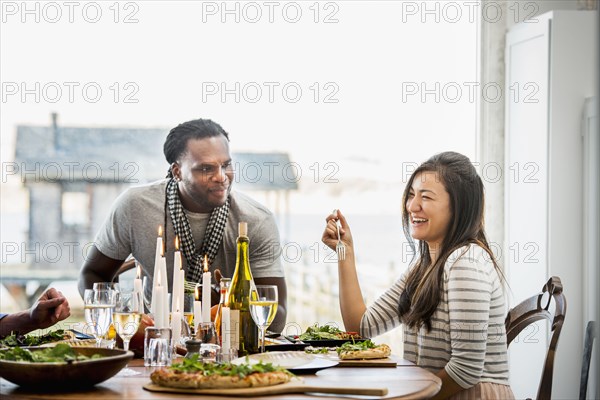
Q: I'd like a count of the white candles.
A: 10